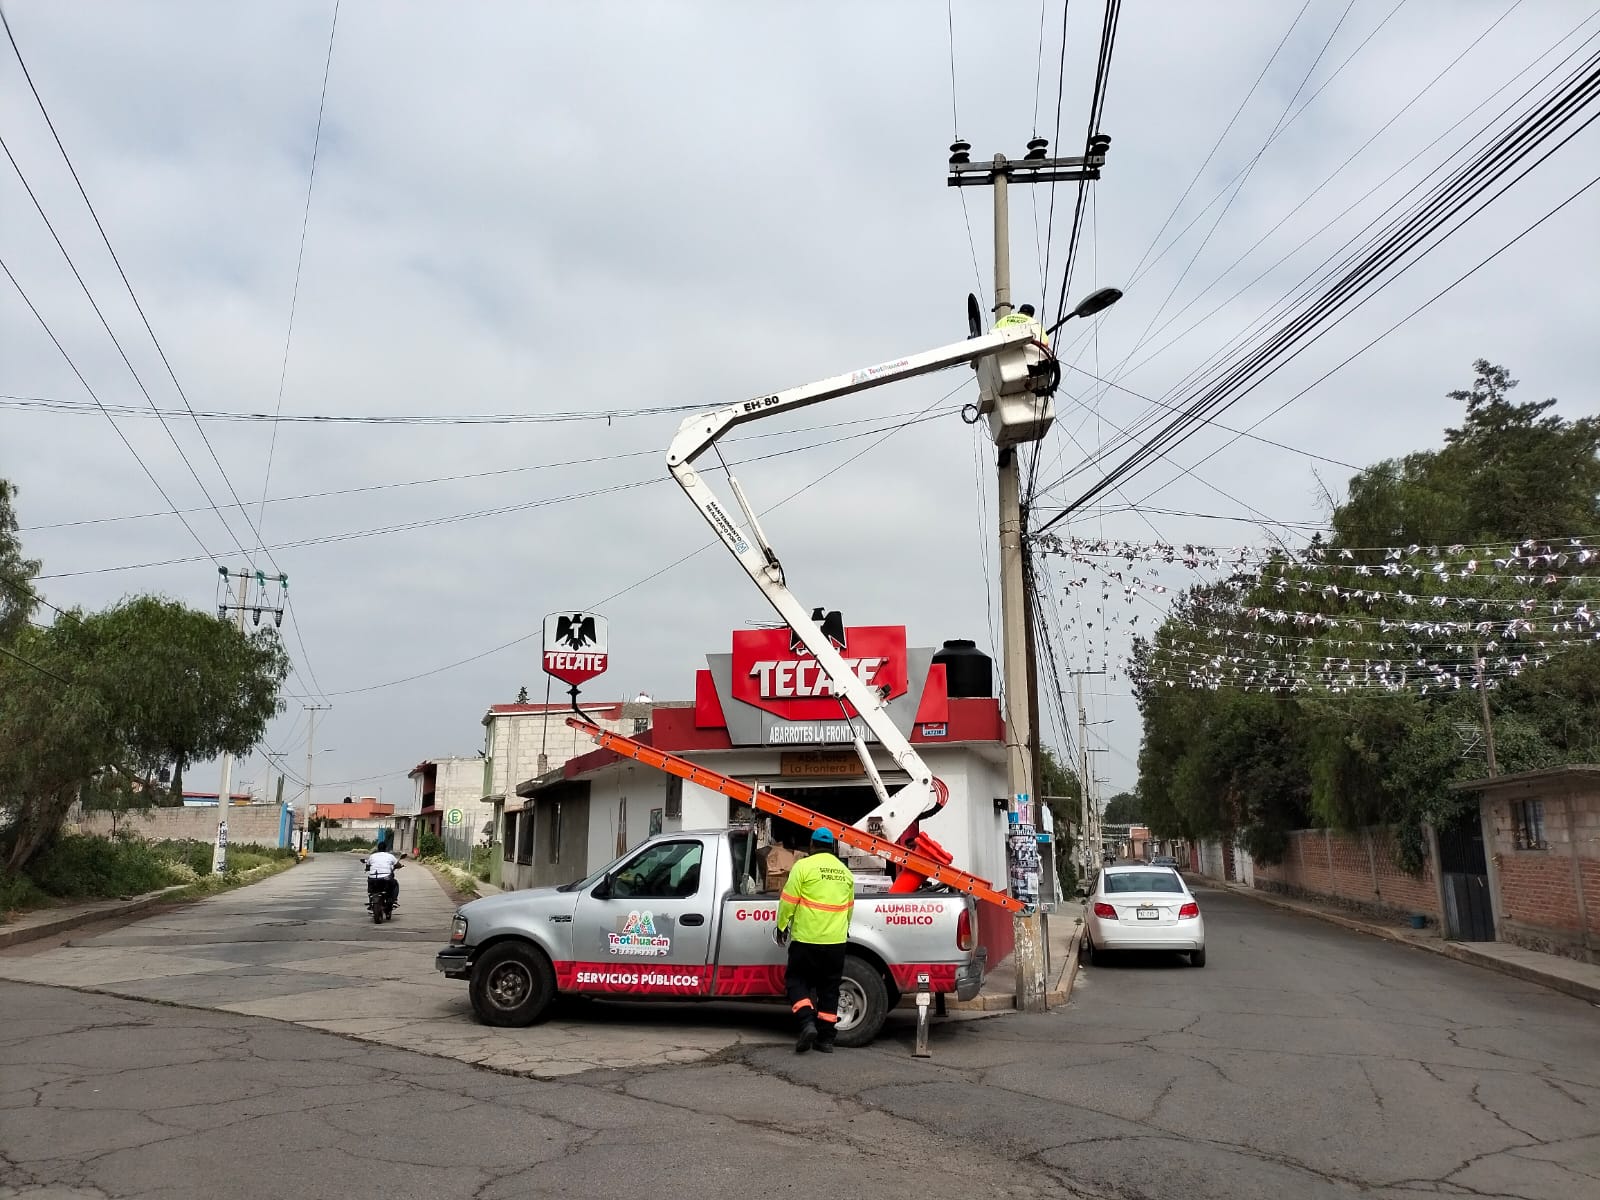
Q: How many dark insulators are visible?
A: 3